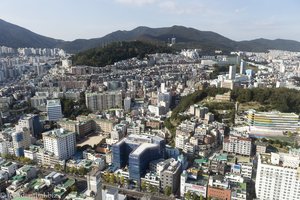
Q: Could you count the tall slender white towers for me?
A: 2